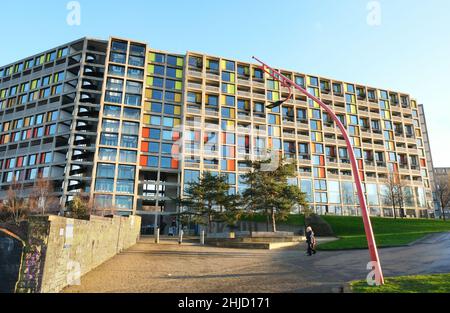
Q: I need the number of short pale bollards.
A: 3